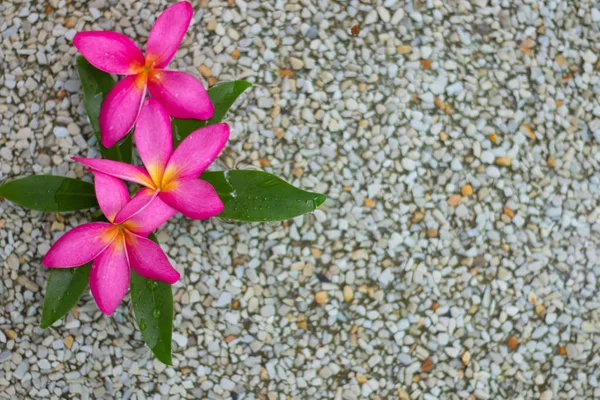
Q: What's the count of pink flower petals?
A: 14